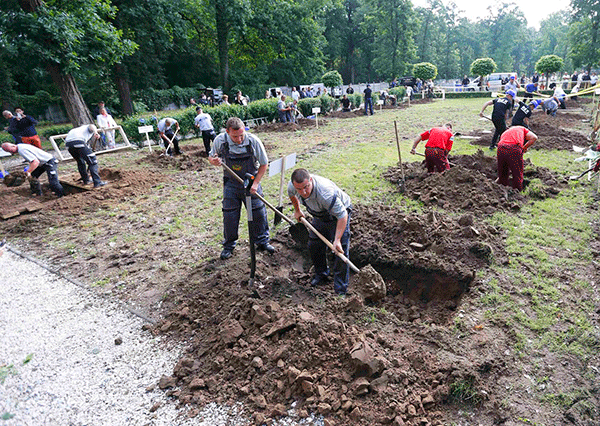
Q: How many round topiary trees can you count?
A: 4